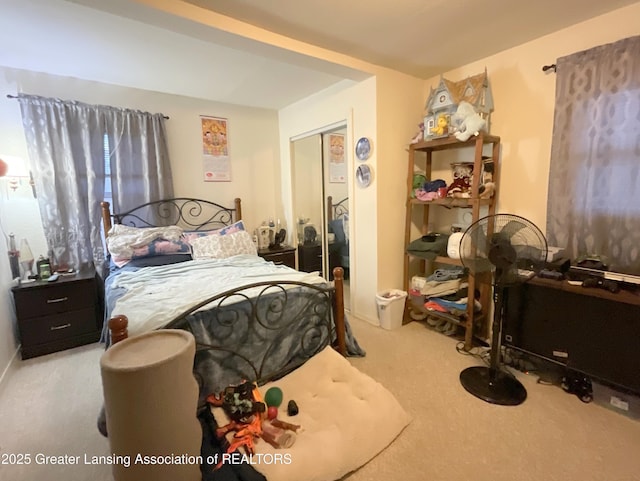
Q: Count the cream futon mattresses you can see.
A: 1